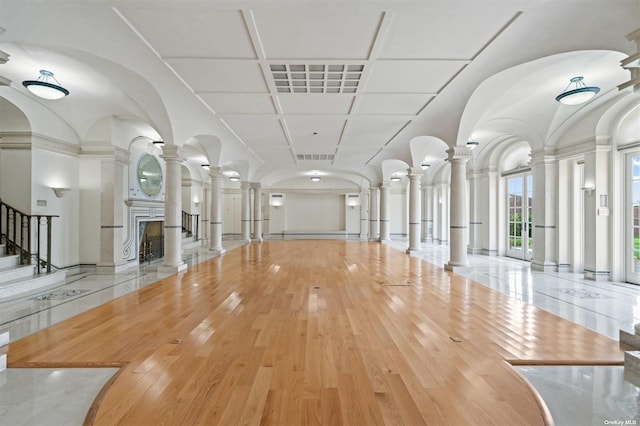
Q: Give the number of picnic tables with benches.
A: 0